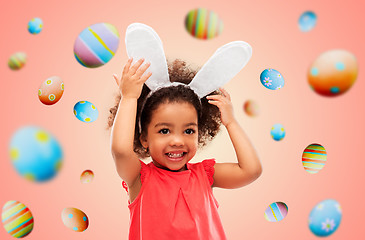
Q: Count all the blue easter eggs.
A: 7